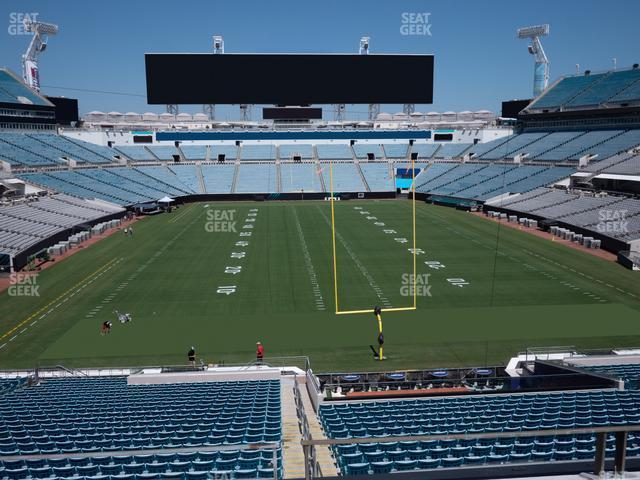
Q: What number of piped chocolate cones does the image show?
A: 0